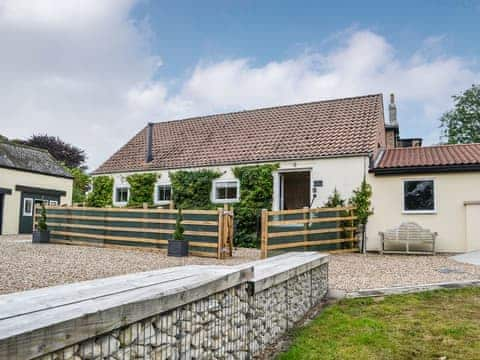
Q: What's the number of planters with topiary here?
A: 2